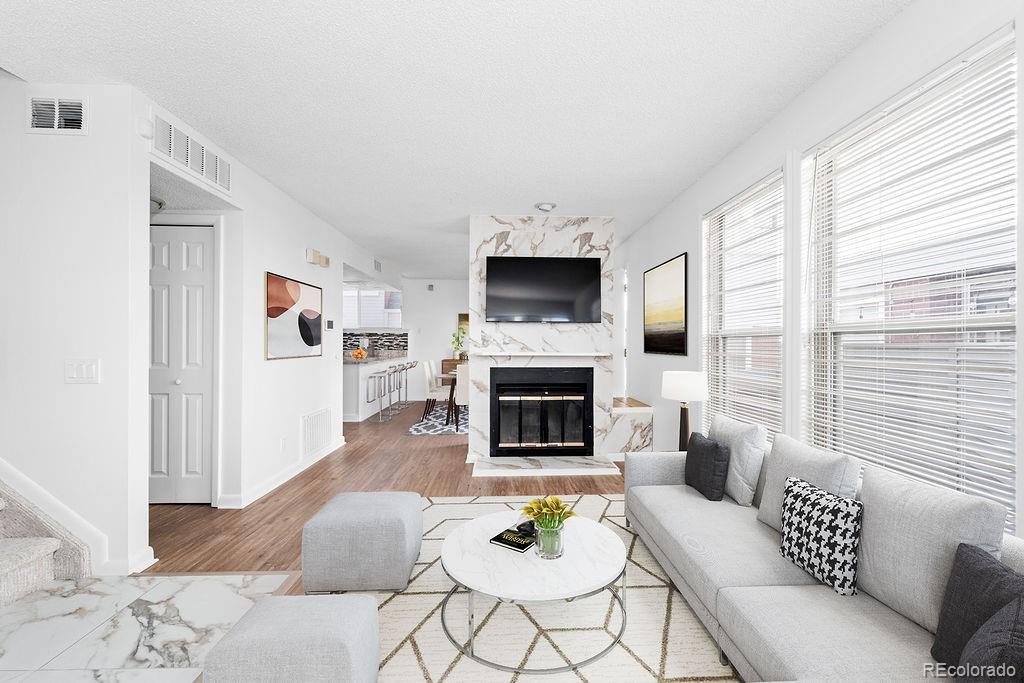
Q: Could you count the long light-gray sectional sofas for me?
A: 1